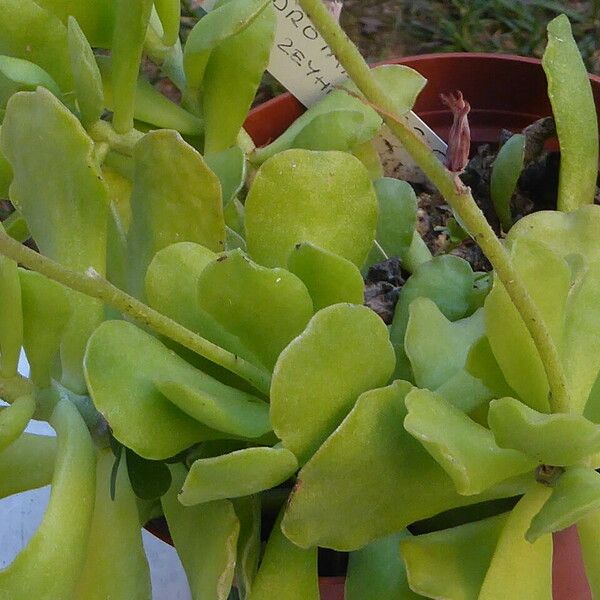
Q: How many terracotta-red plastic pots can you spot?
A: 1